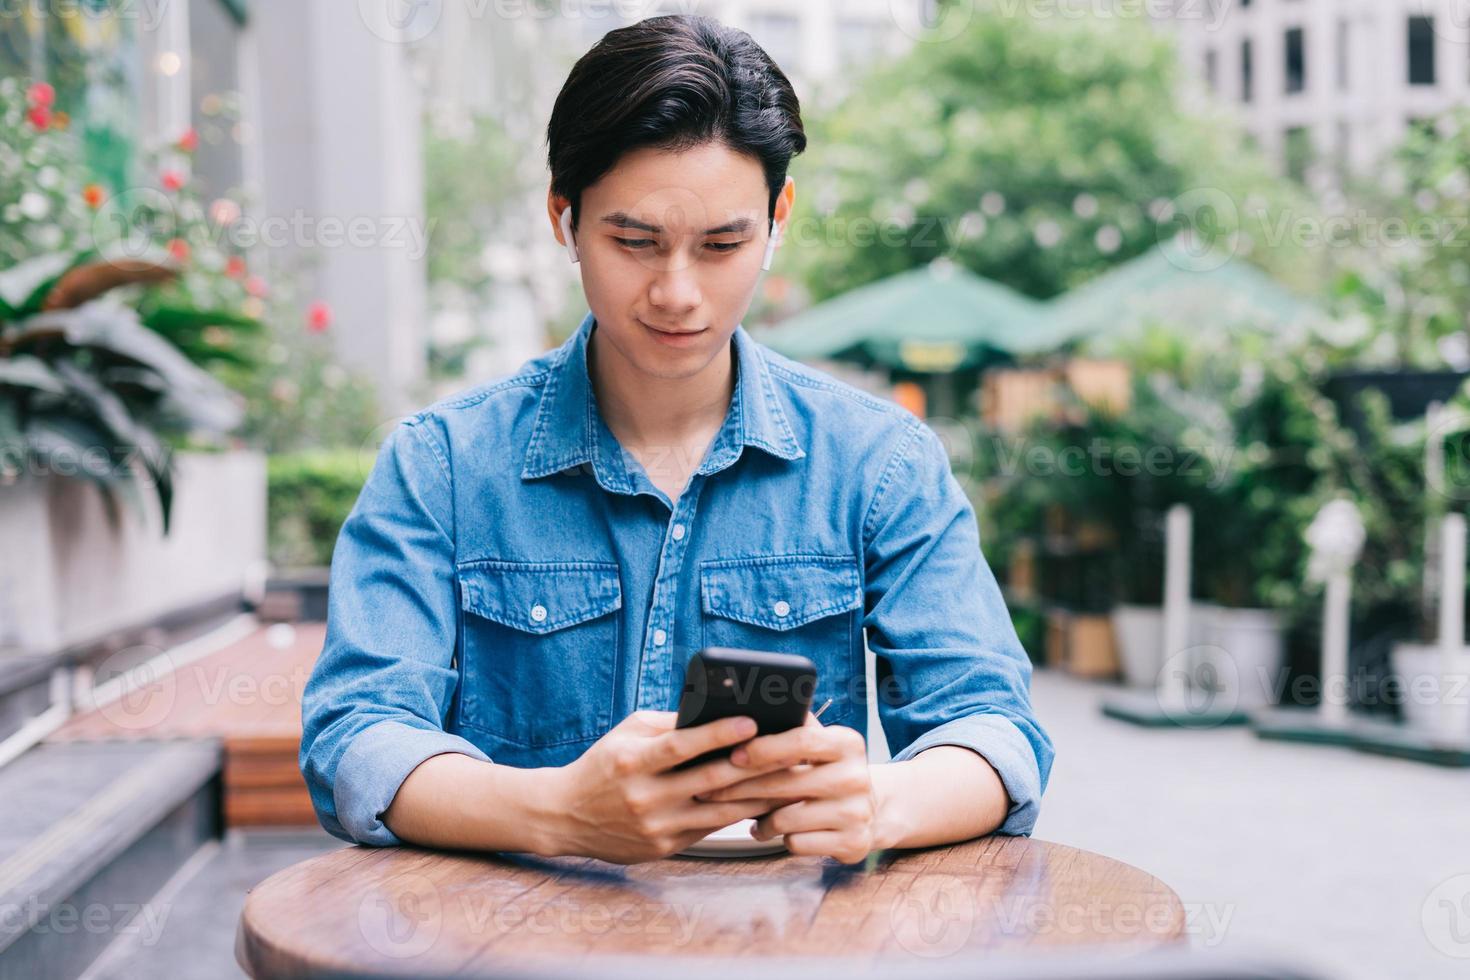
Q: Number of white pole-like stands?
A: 3